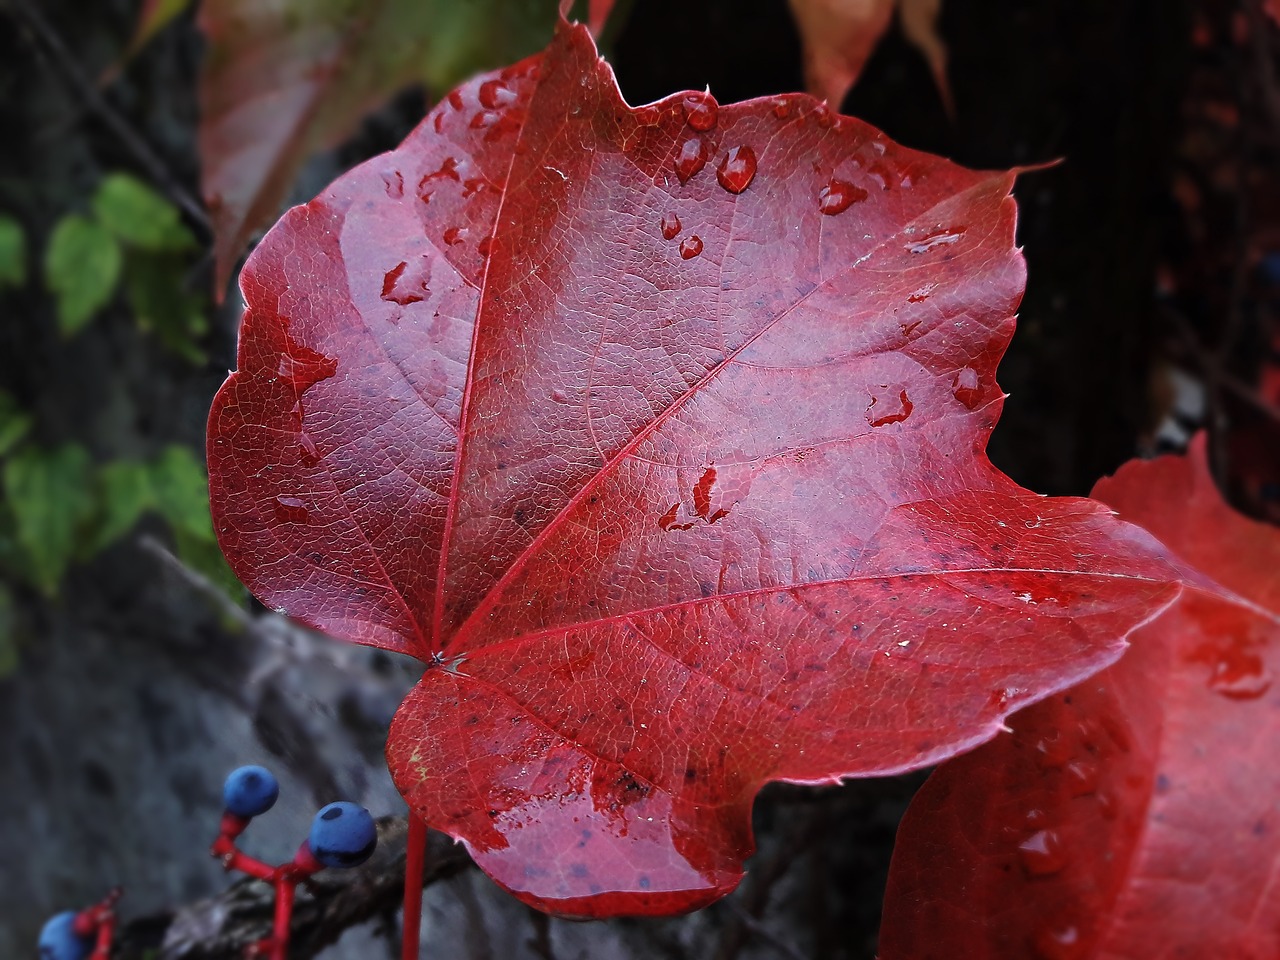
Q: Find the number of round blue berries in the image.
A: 3